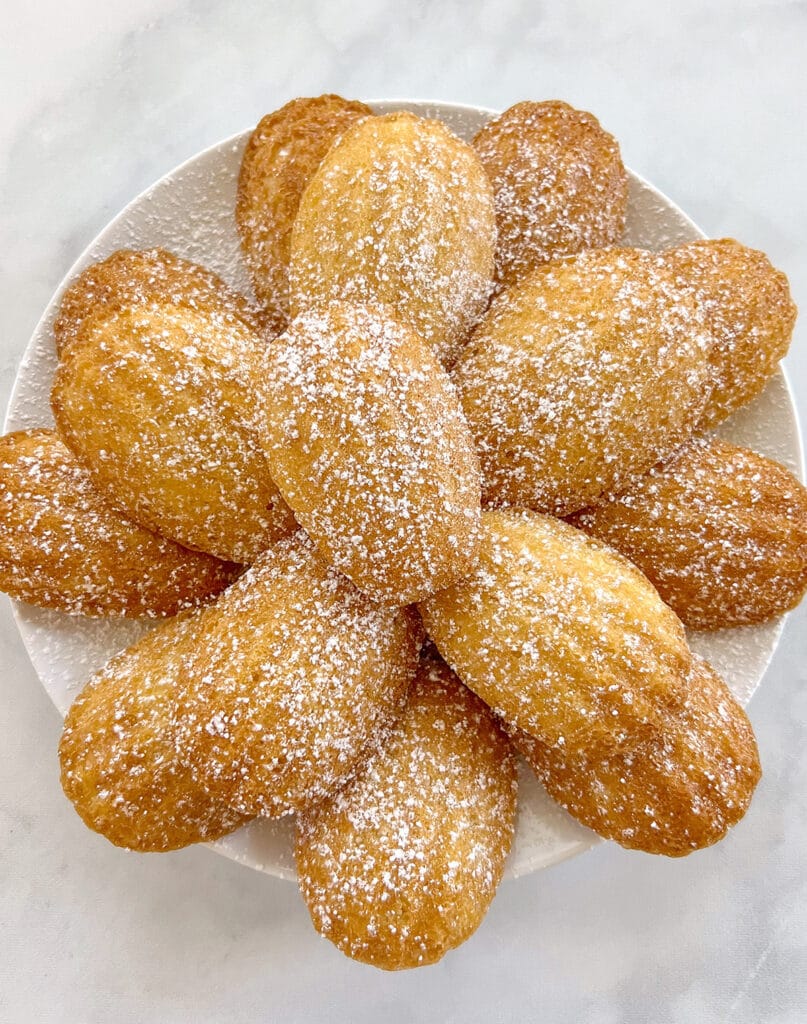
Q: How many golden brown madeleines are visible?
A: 15